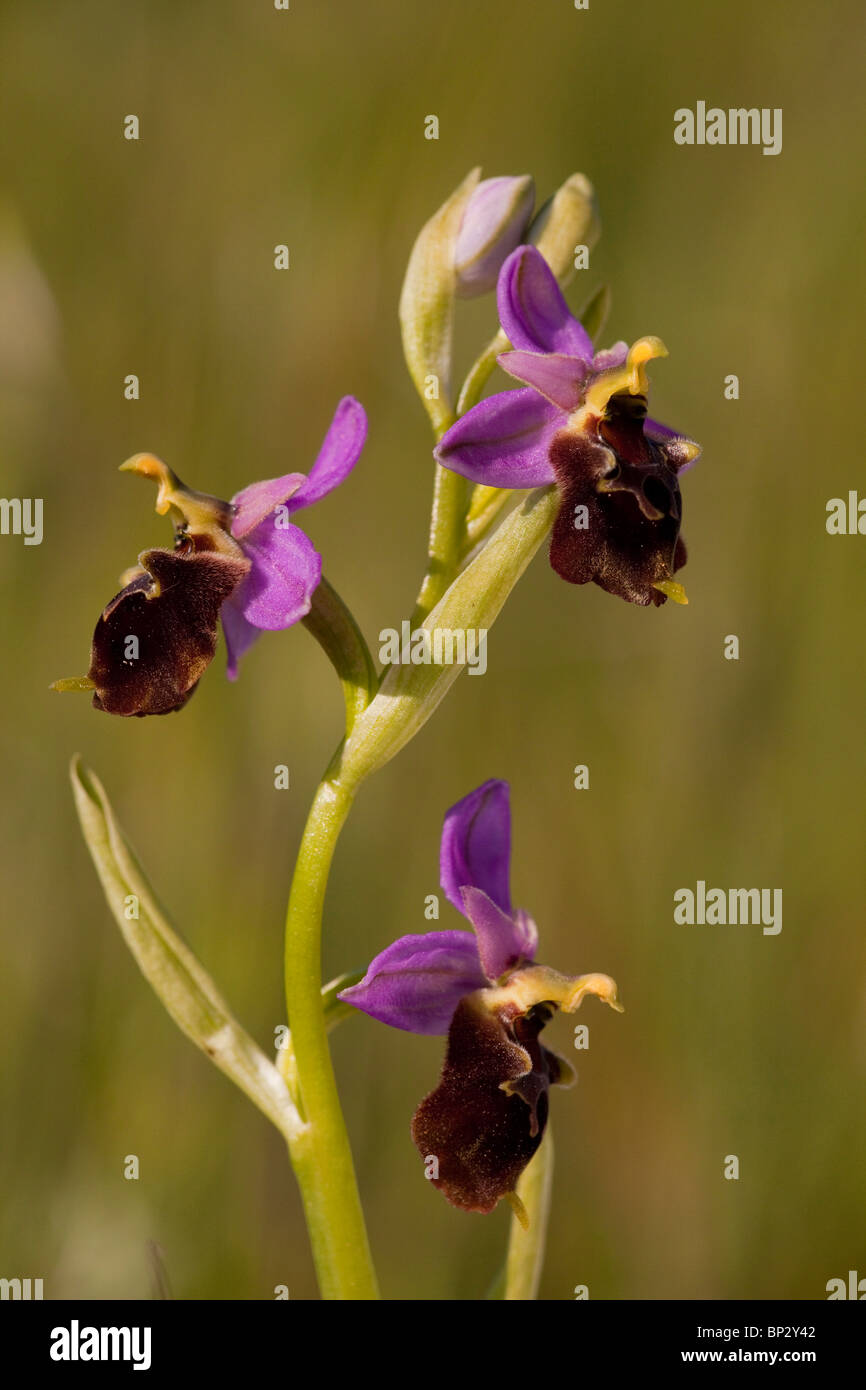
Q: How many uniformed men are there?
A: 0